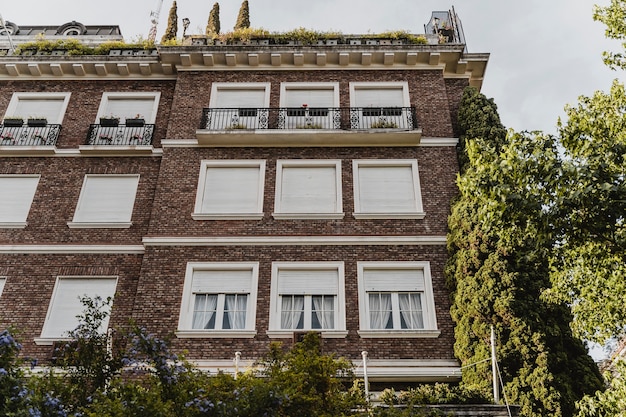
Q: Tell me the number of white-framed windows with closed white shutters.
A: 11